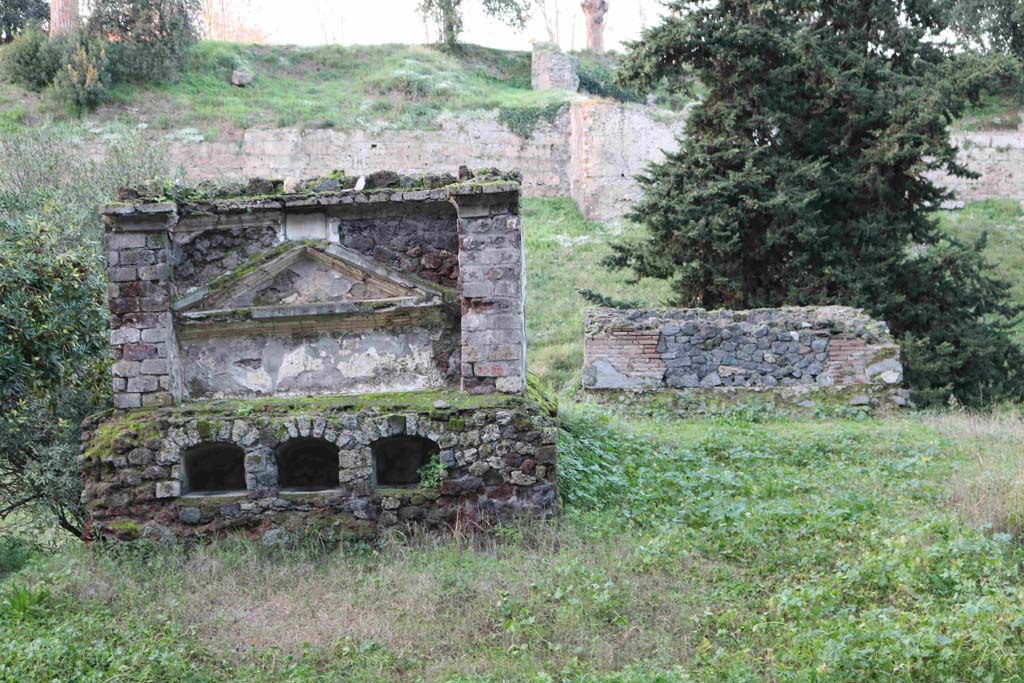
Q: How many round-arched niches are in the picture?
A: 3